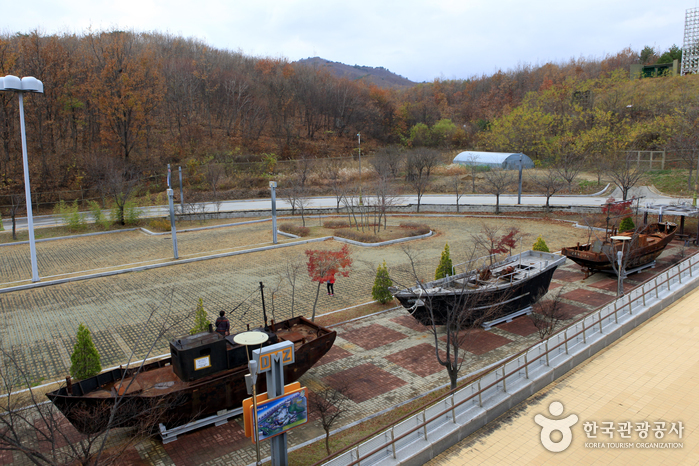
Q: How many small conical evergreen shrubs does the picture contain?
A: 6